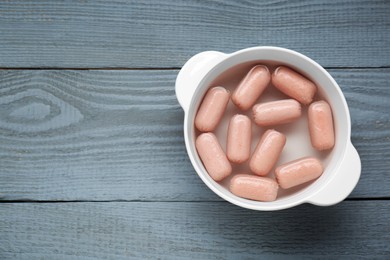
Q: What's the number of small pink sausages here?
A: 10